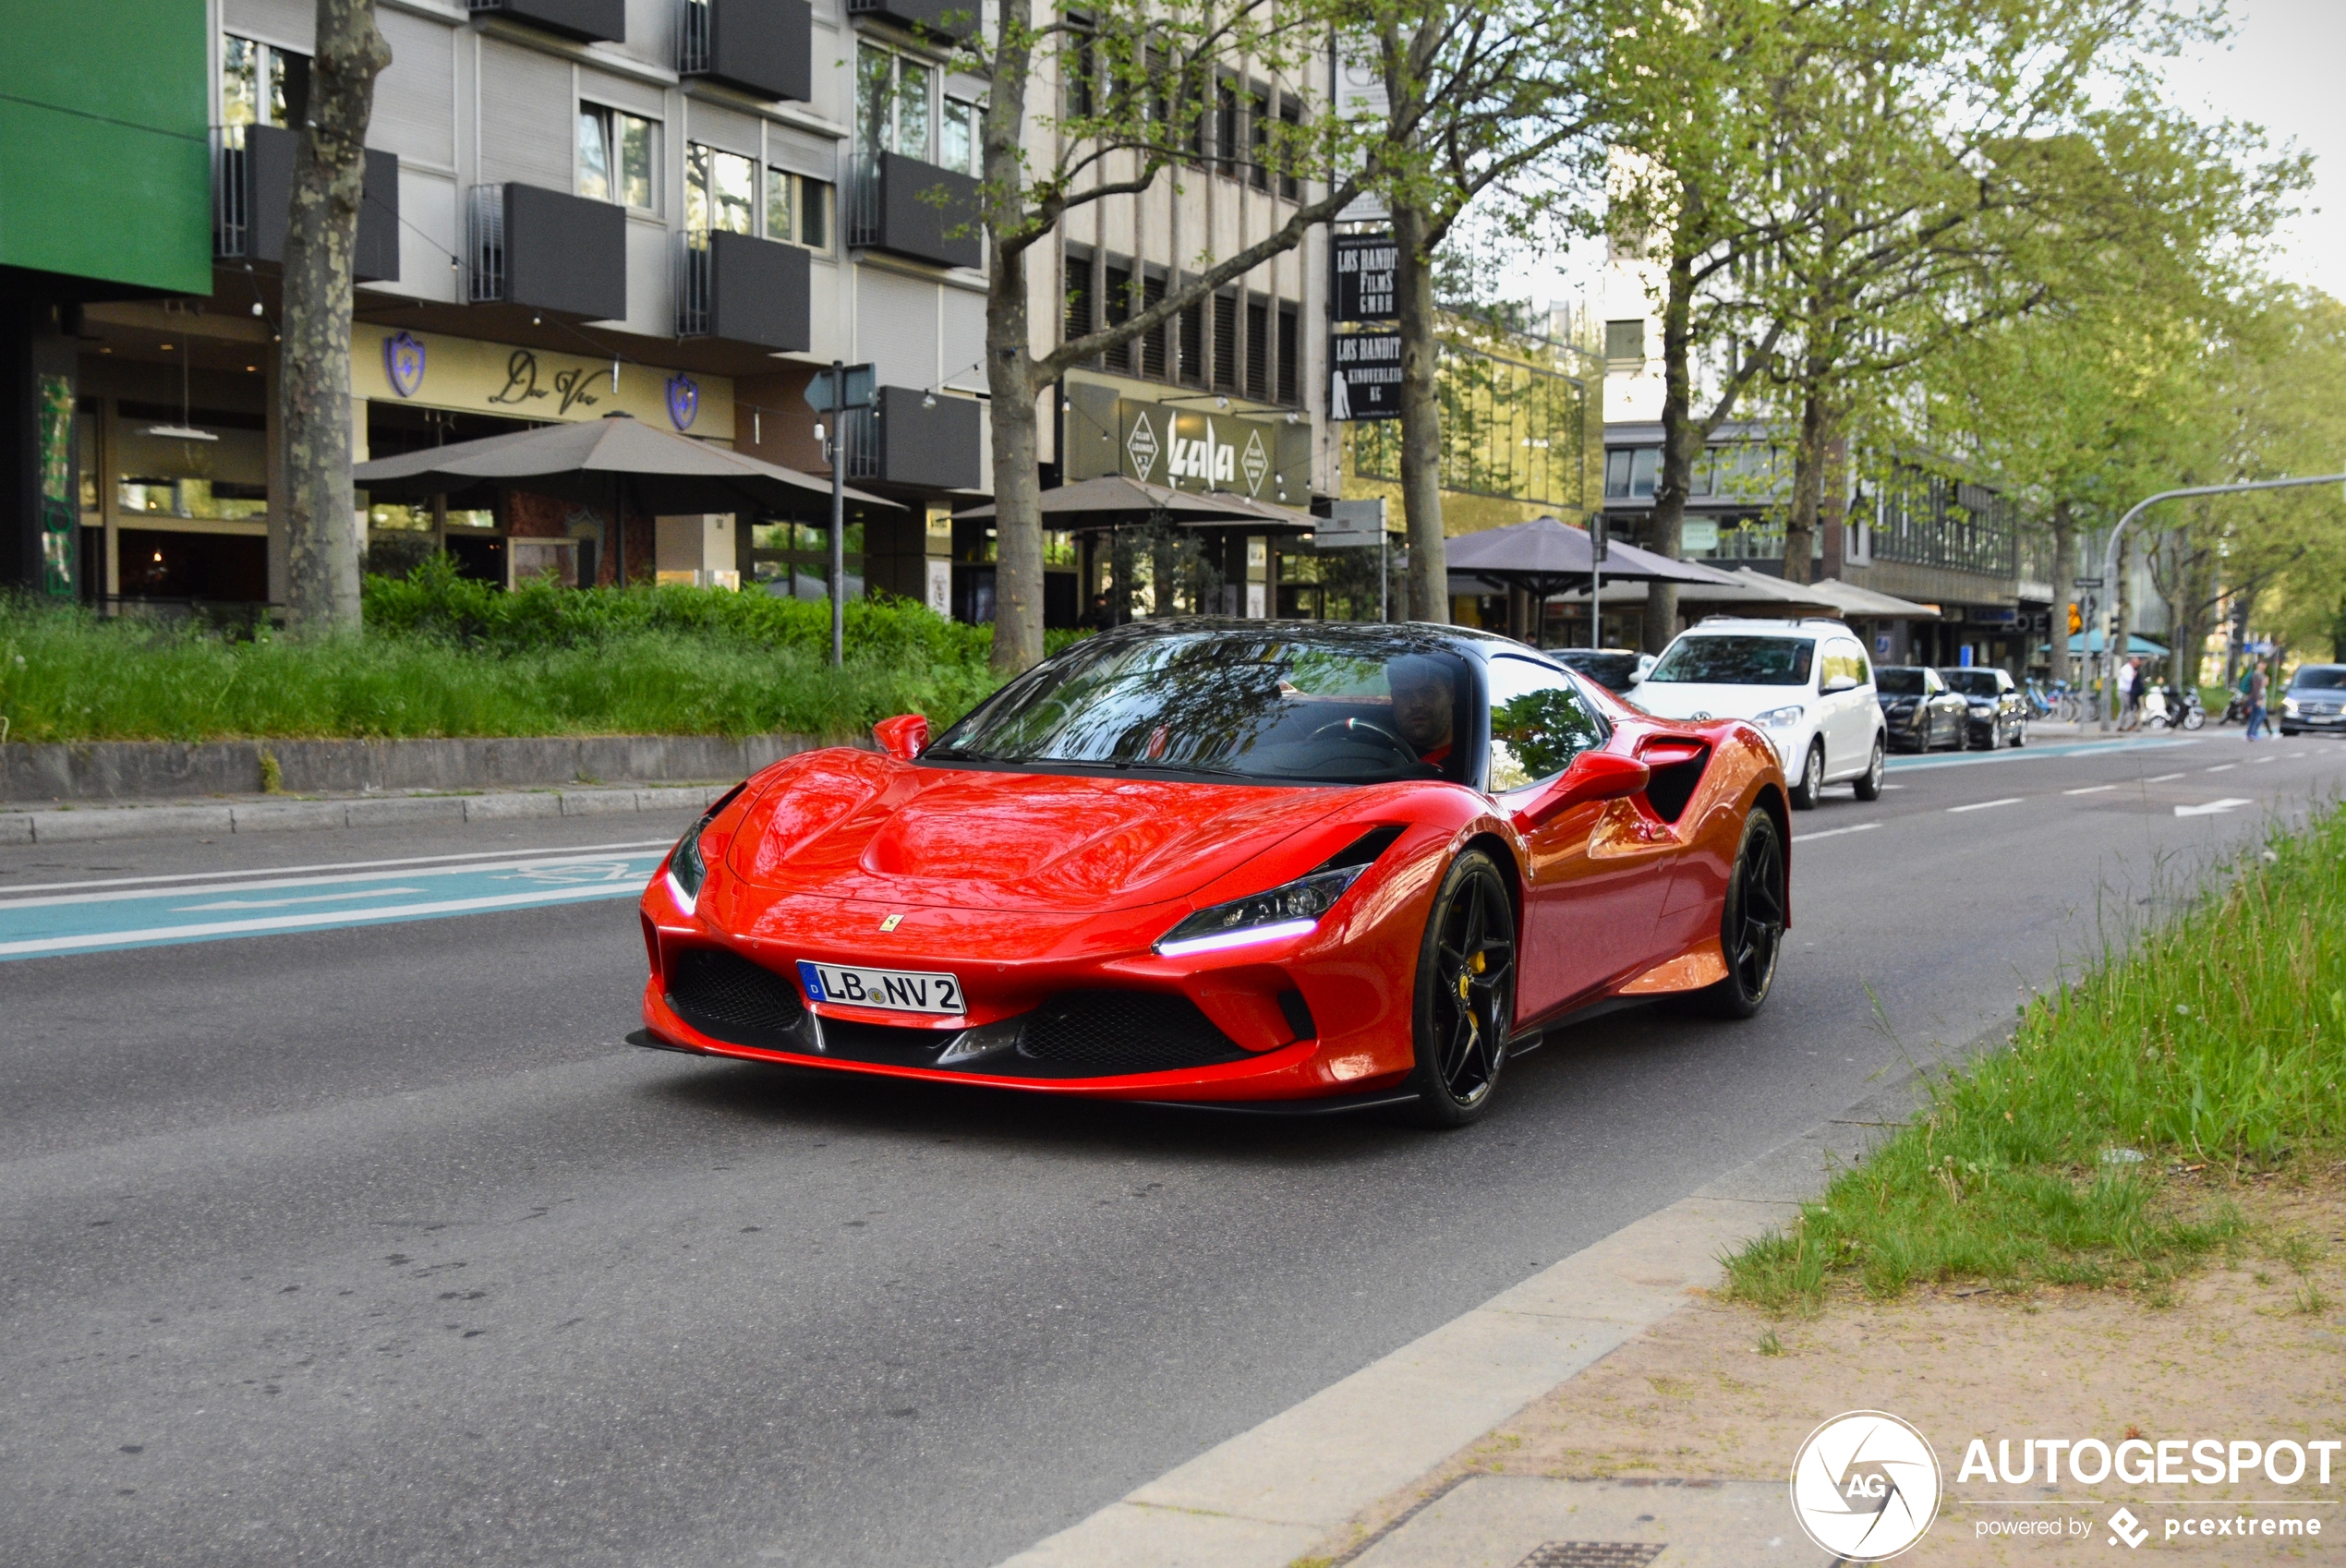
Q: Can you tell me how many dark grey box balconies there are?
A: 8